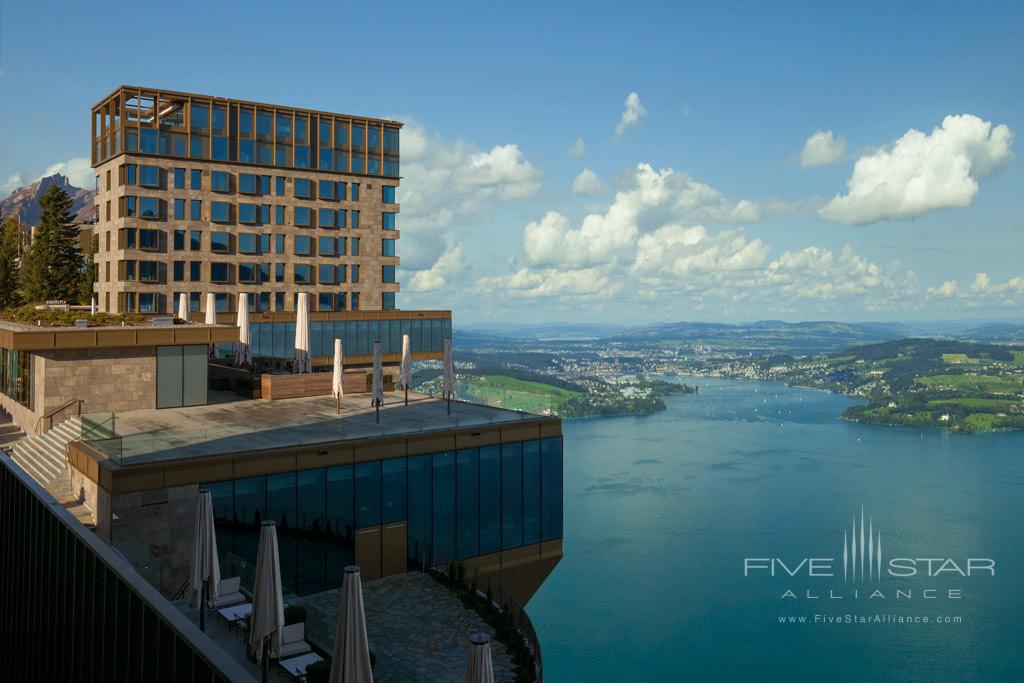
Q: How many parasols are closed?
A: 12